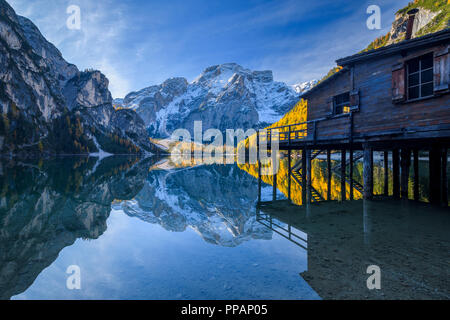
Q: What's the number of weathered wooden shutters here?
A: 4